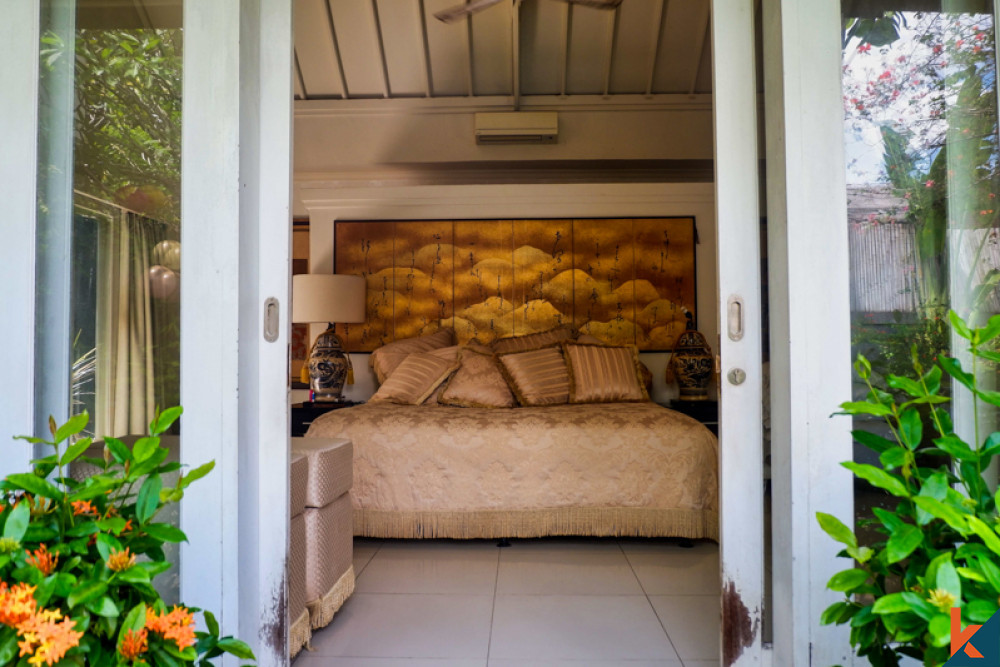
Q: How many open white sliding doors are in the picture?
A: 2